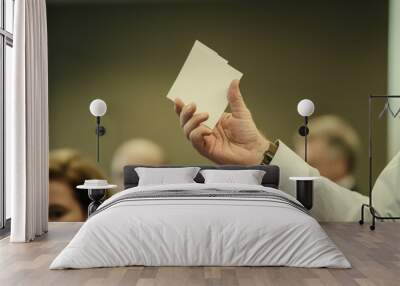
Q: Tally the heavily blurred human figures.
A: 3